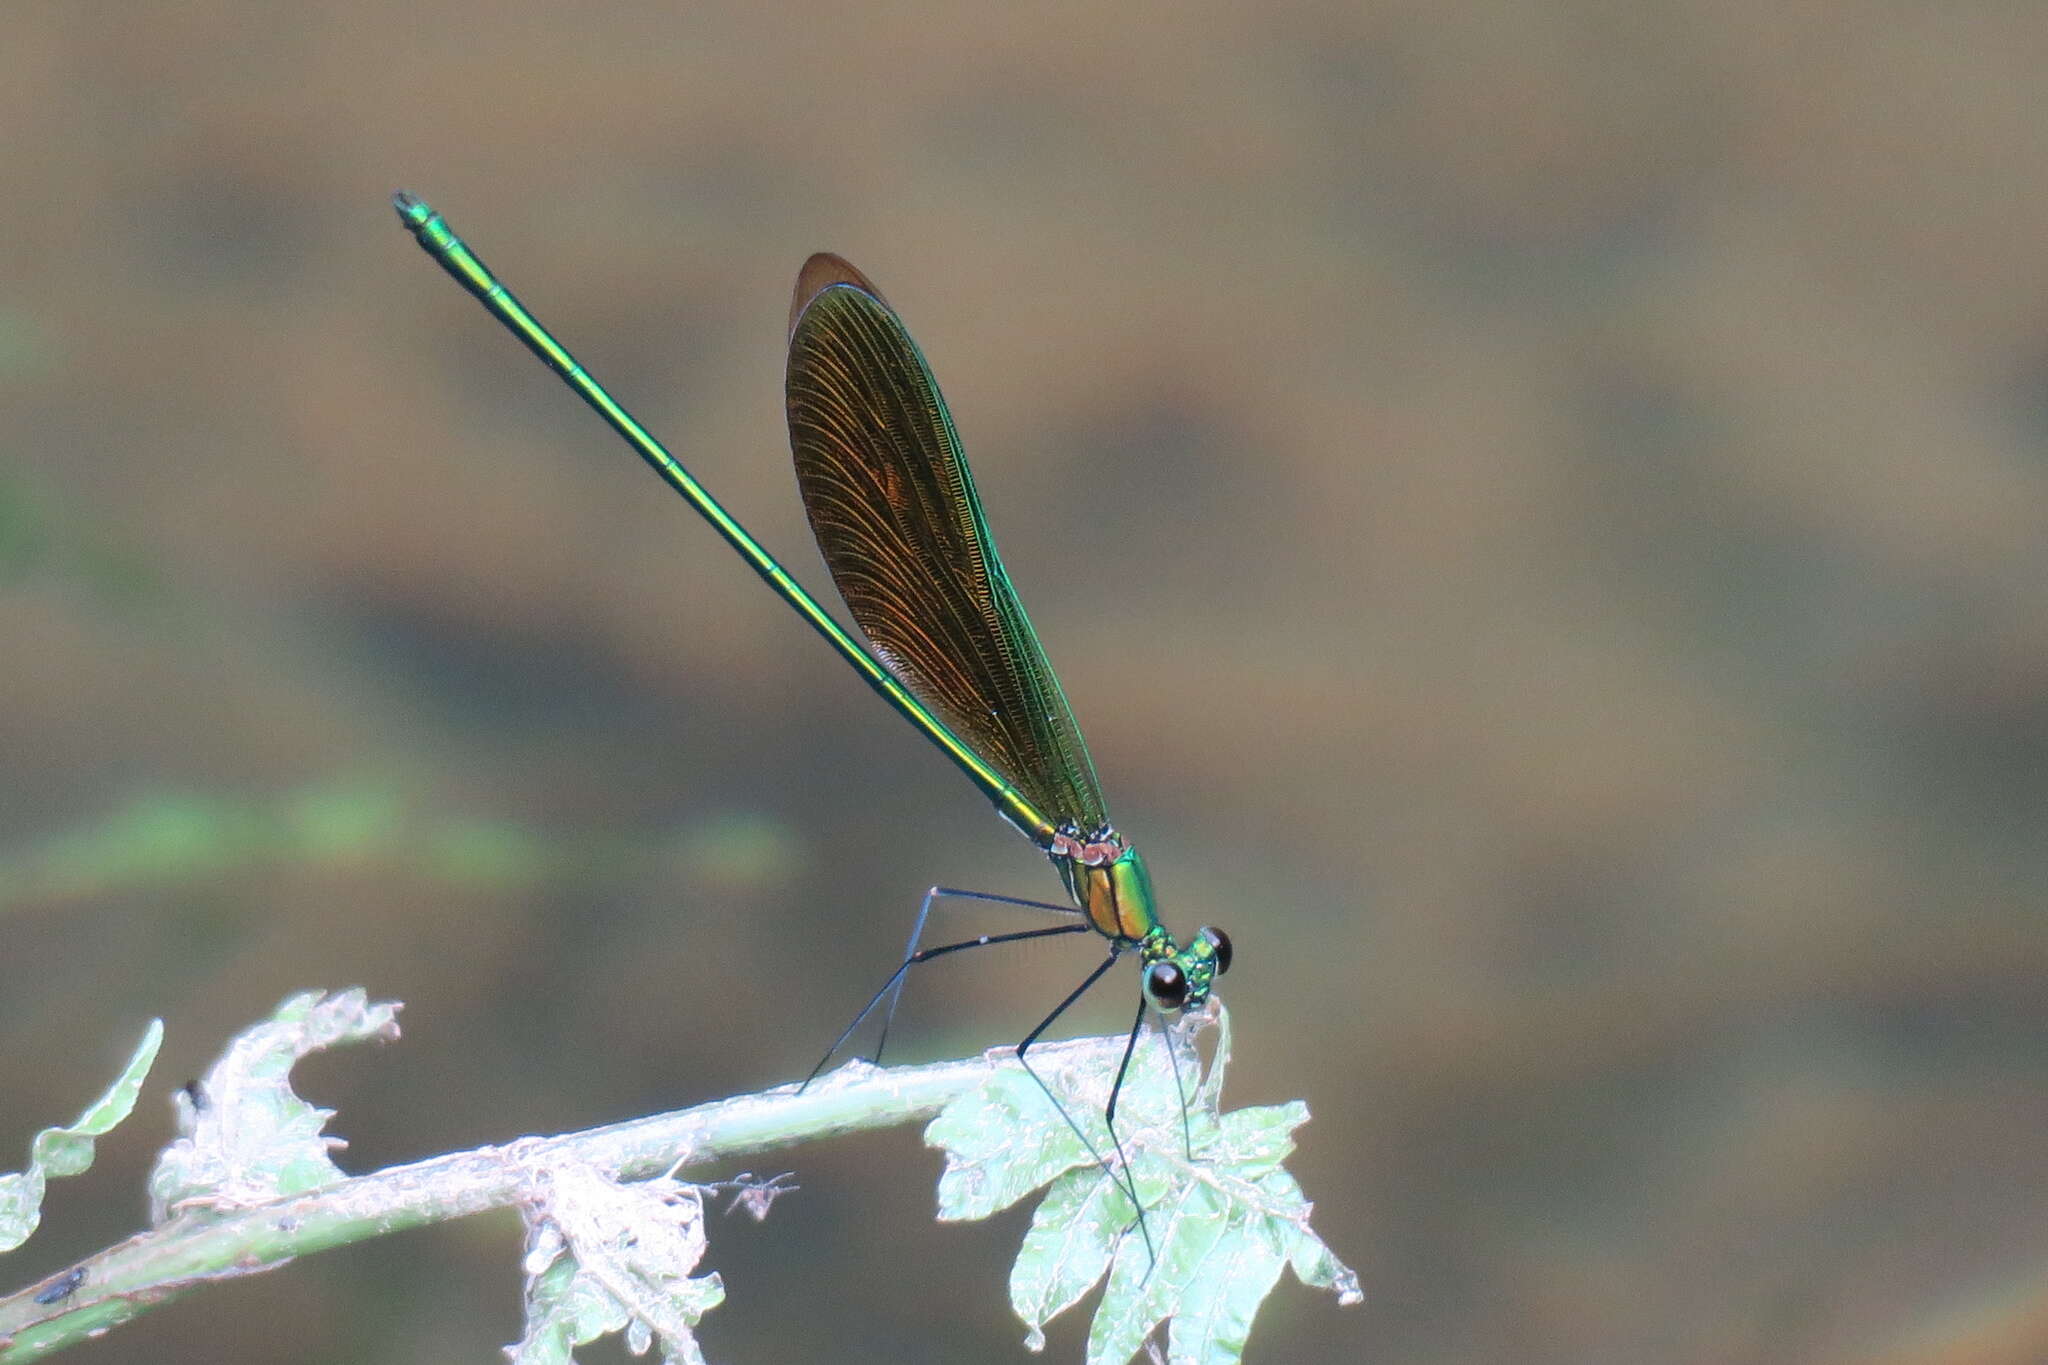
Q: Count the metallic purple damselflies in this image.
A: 0